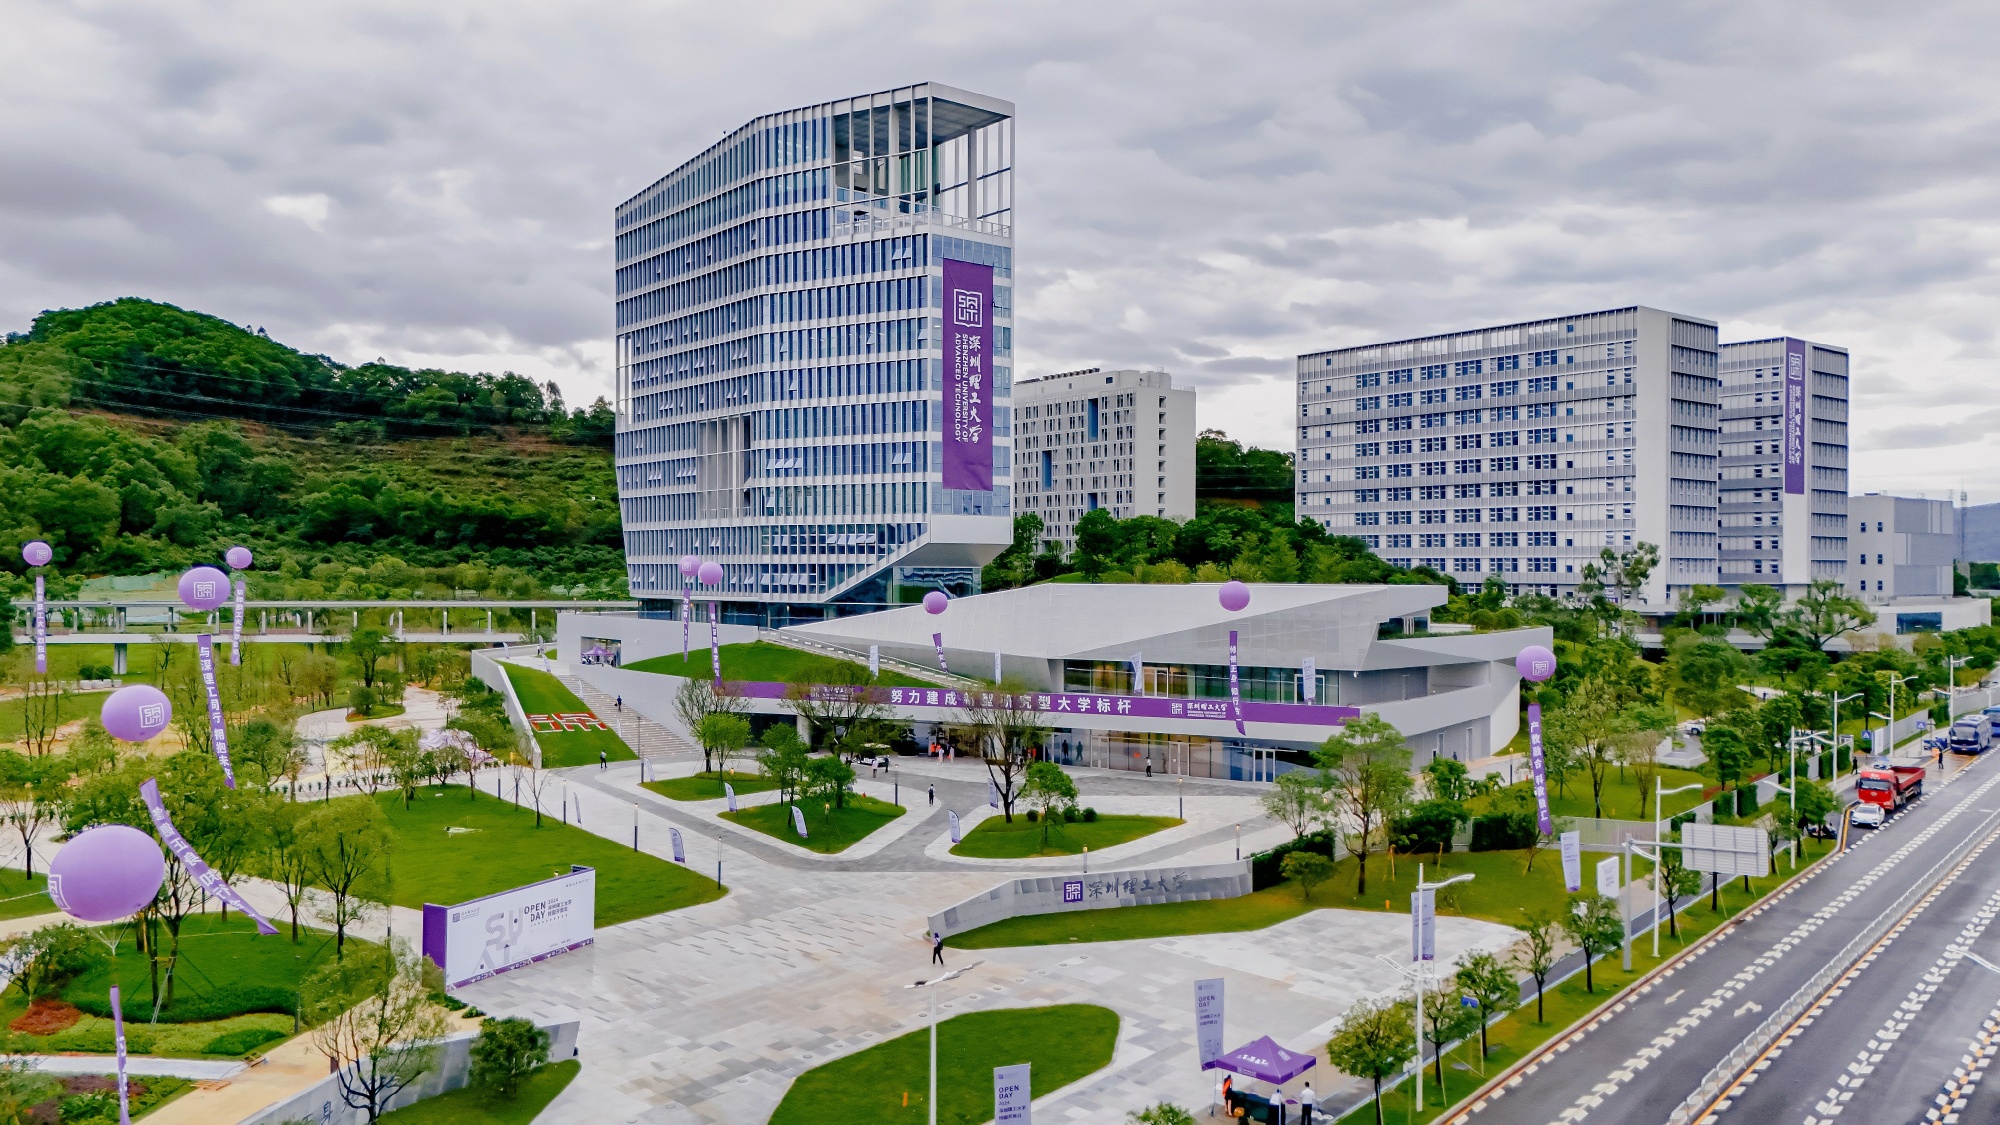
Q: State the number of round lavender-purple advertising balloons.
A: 10